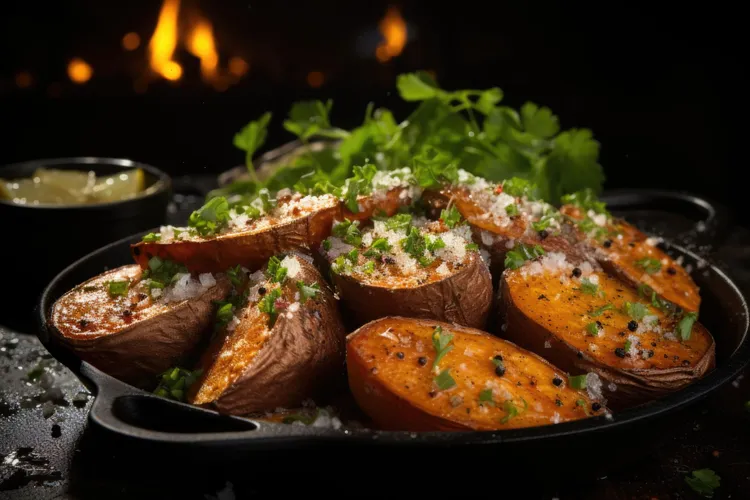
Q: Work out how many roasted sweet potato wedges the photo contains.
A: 9